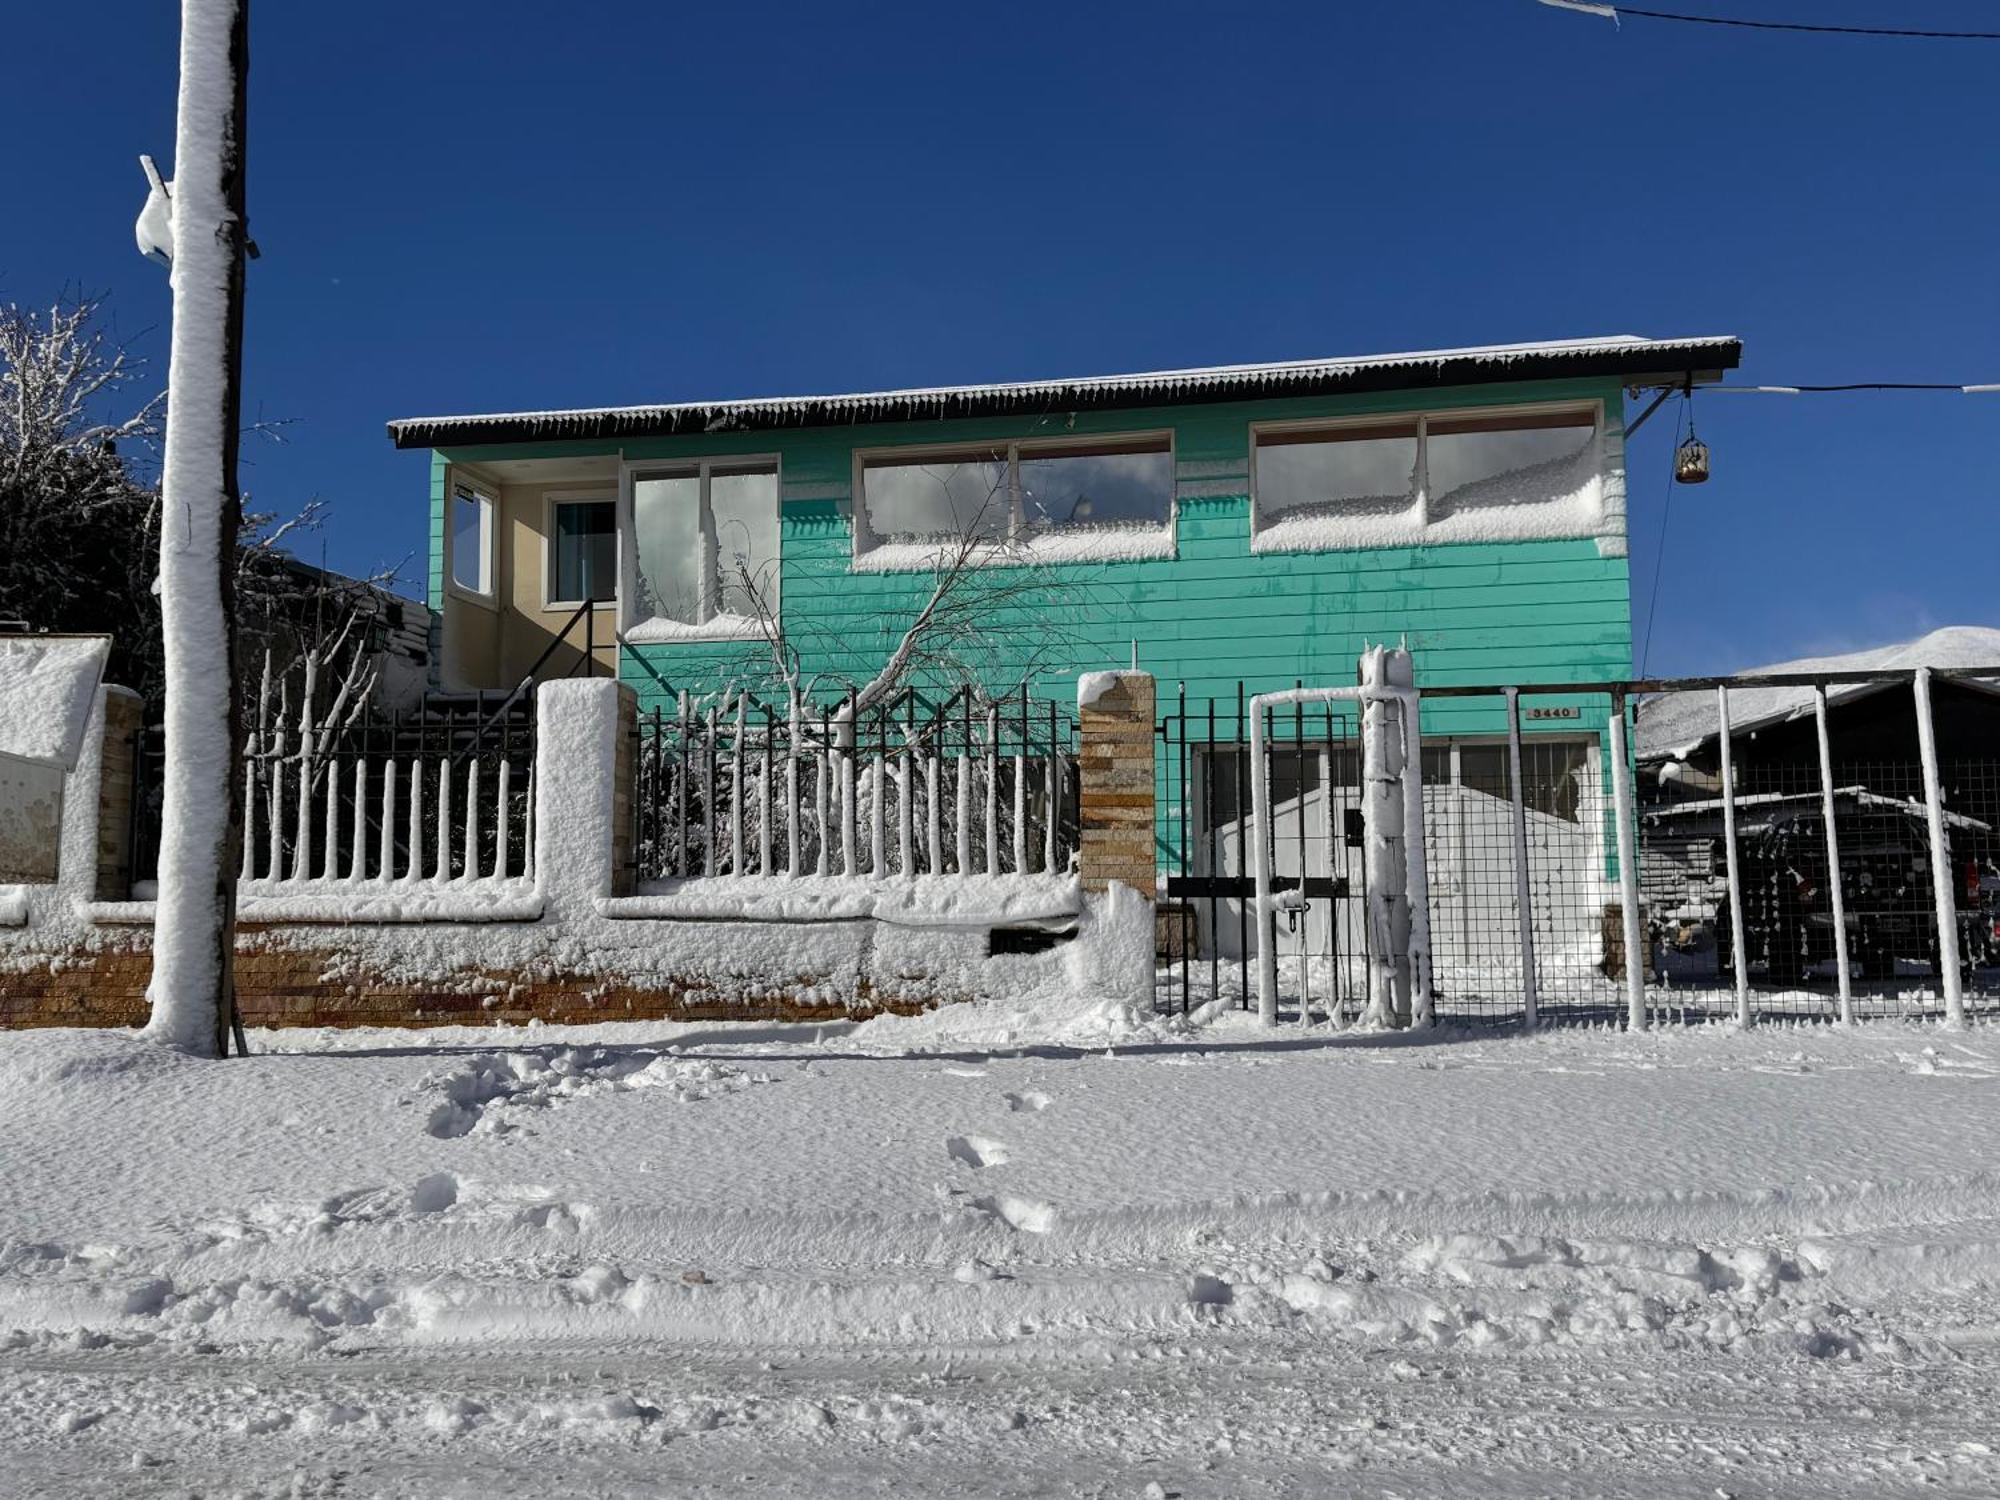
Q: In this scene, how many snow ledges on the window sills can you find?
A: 3